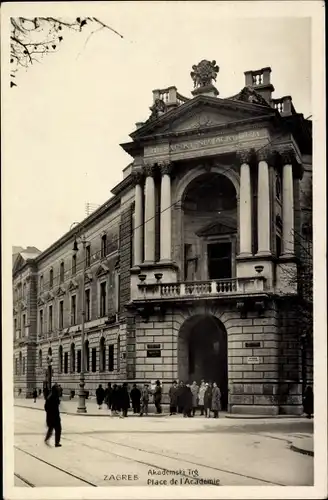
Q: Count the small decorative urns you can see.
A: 3